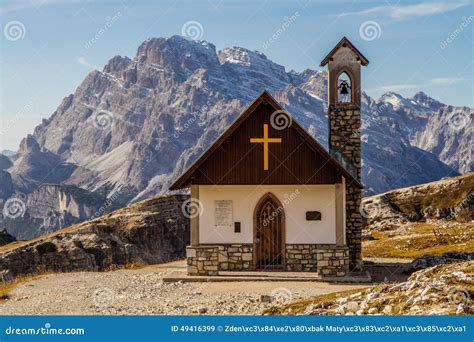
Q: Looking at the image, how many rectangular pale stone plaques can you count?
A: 1